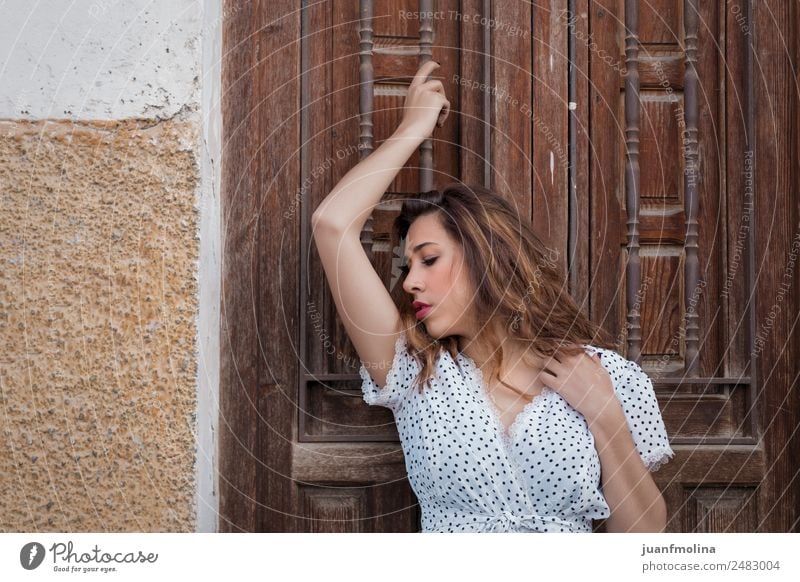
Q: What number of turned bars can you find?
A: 4